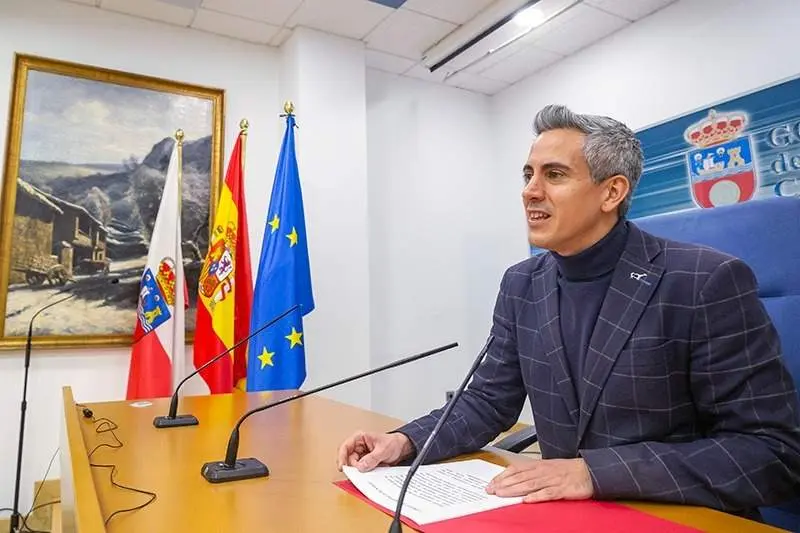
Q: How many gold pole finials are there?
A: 3